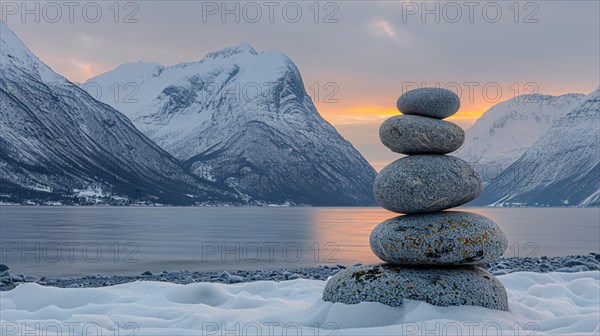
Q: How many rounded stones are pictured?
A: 5